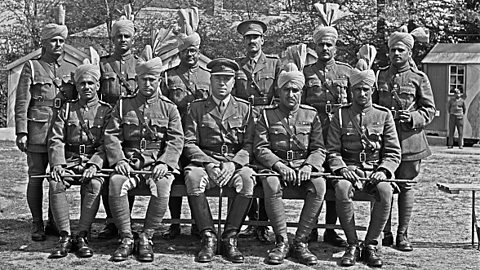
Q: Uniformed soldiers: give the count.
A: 11